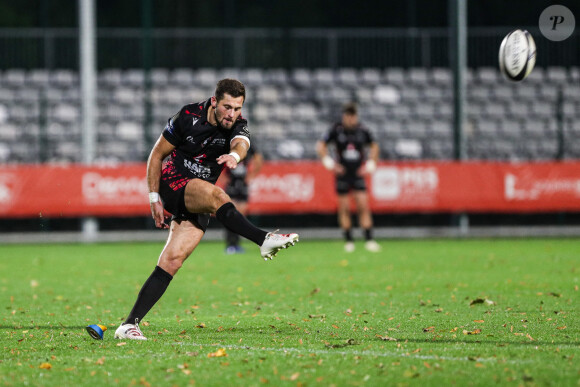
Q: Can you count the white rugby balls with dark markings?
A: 1